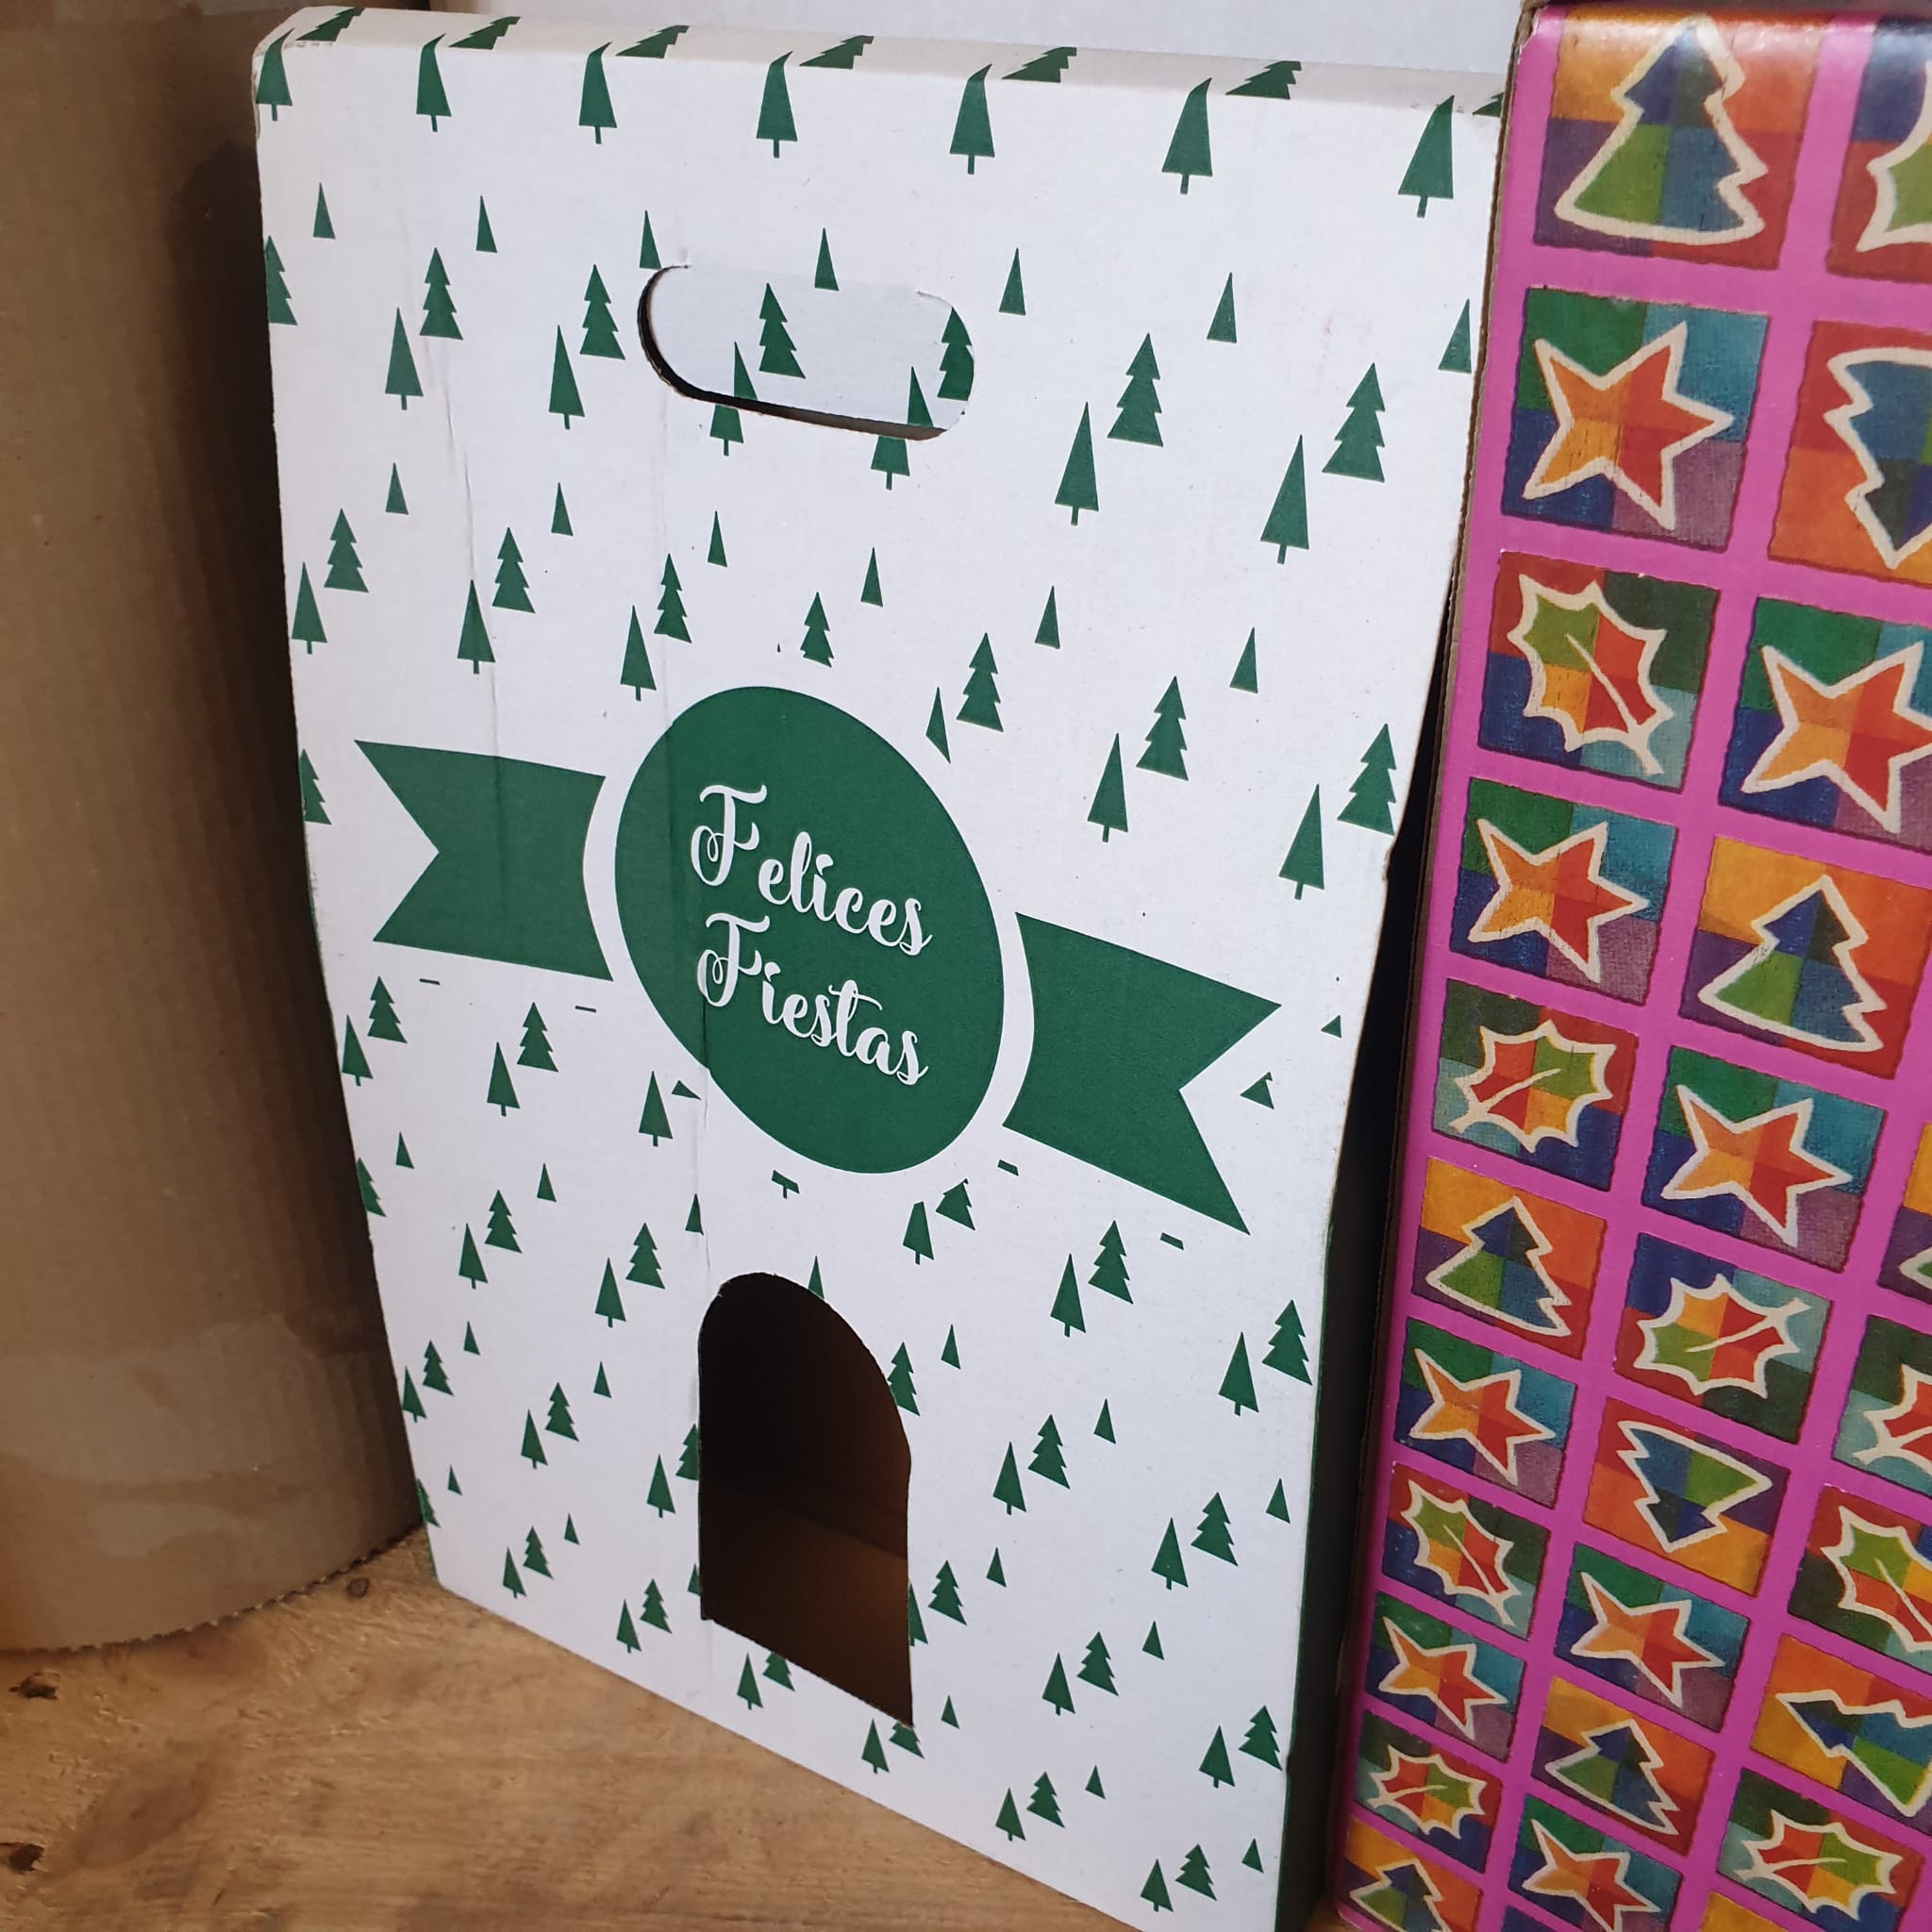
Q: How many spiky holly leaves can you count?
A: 9